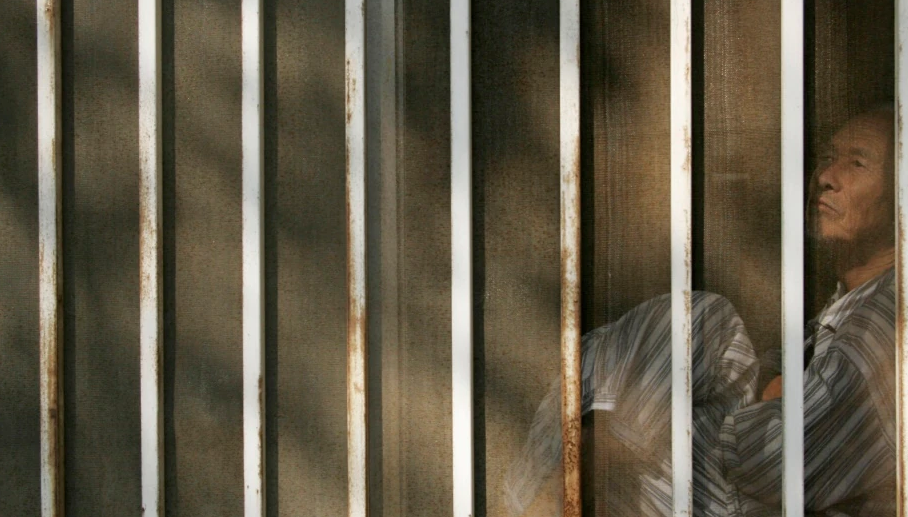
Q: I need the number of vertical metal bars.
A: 9